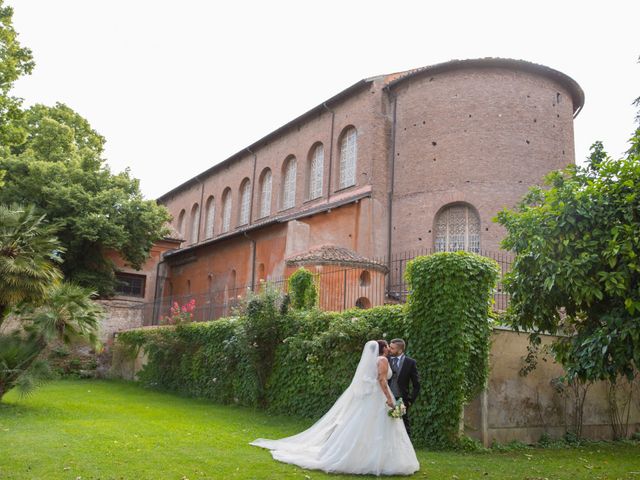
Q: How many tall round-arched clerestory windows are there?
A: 9